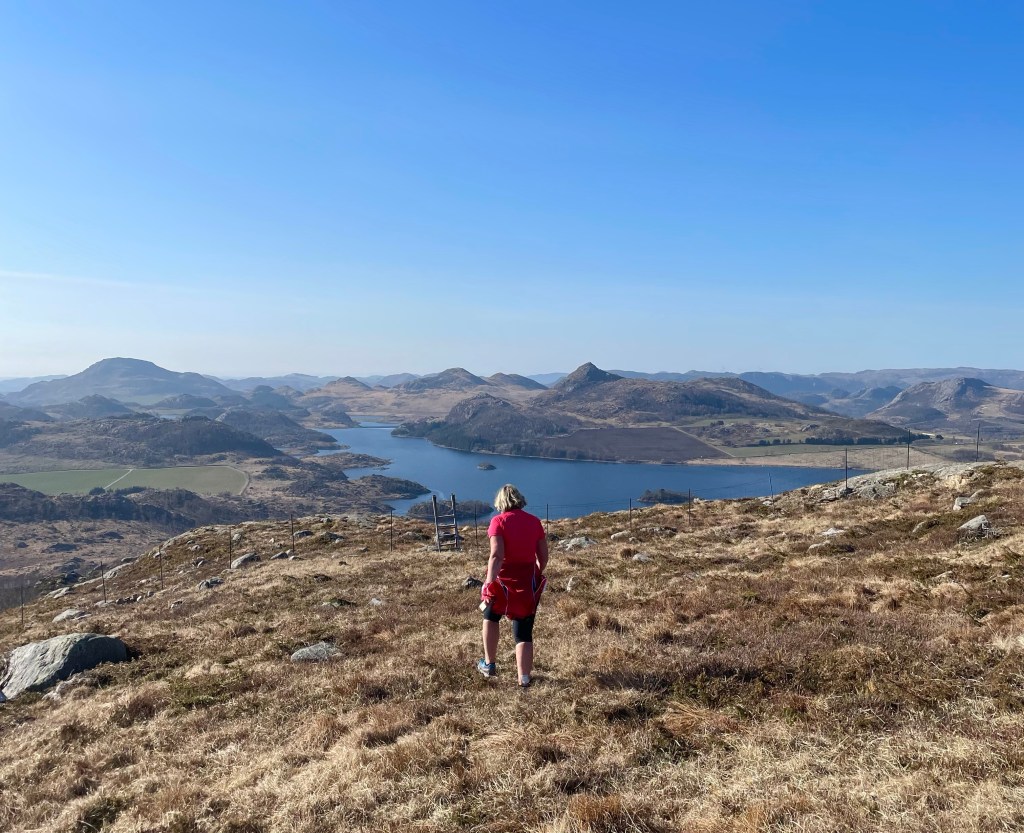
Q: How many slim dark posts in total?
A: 14